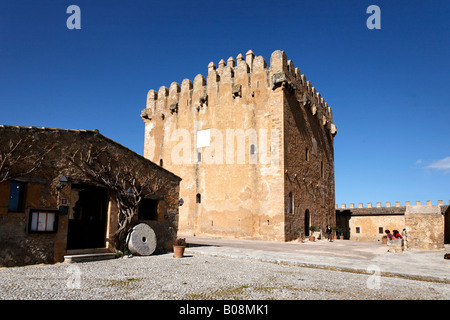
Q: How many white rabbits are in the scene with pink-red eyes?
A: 0